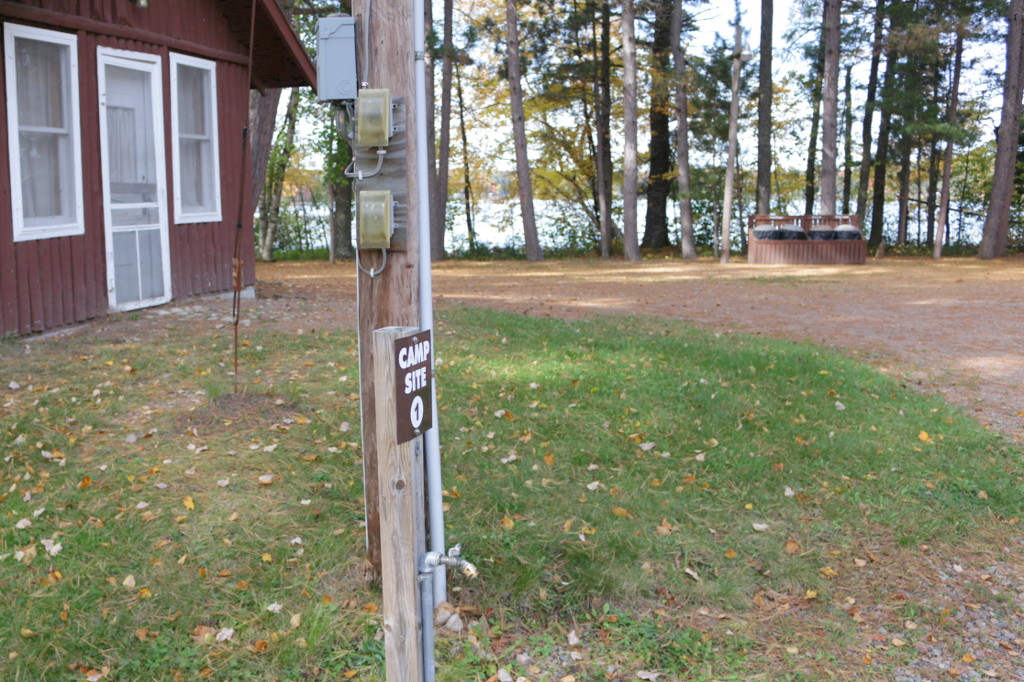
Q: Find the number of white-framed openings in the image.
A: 3